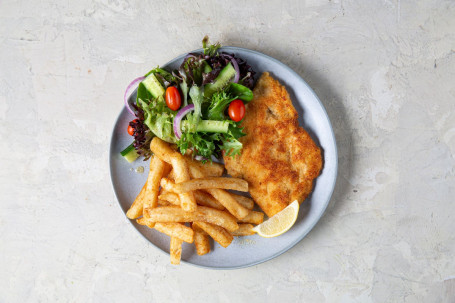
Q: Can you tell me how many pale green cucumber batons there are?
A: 4